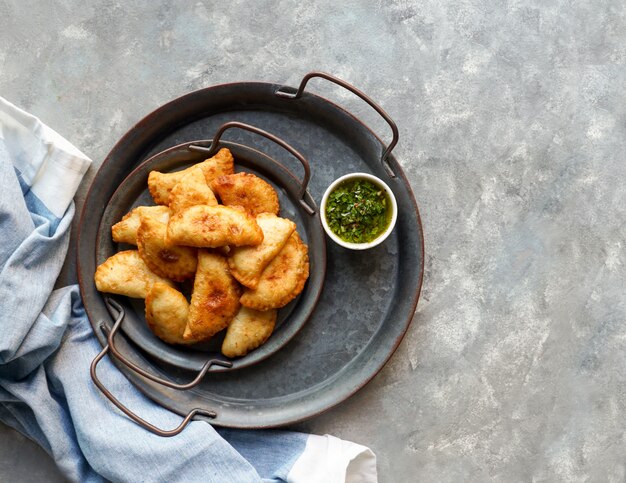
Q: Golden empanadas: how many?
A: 12